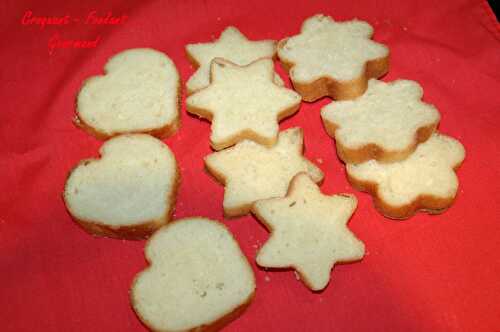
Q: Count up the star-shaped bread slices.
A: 4